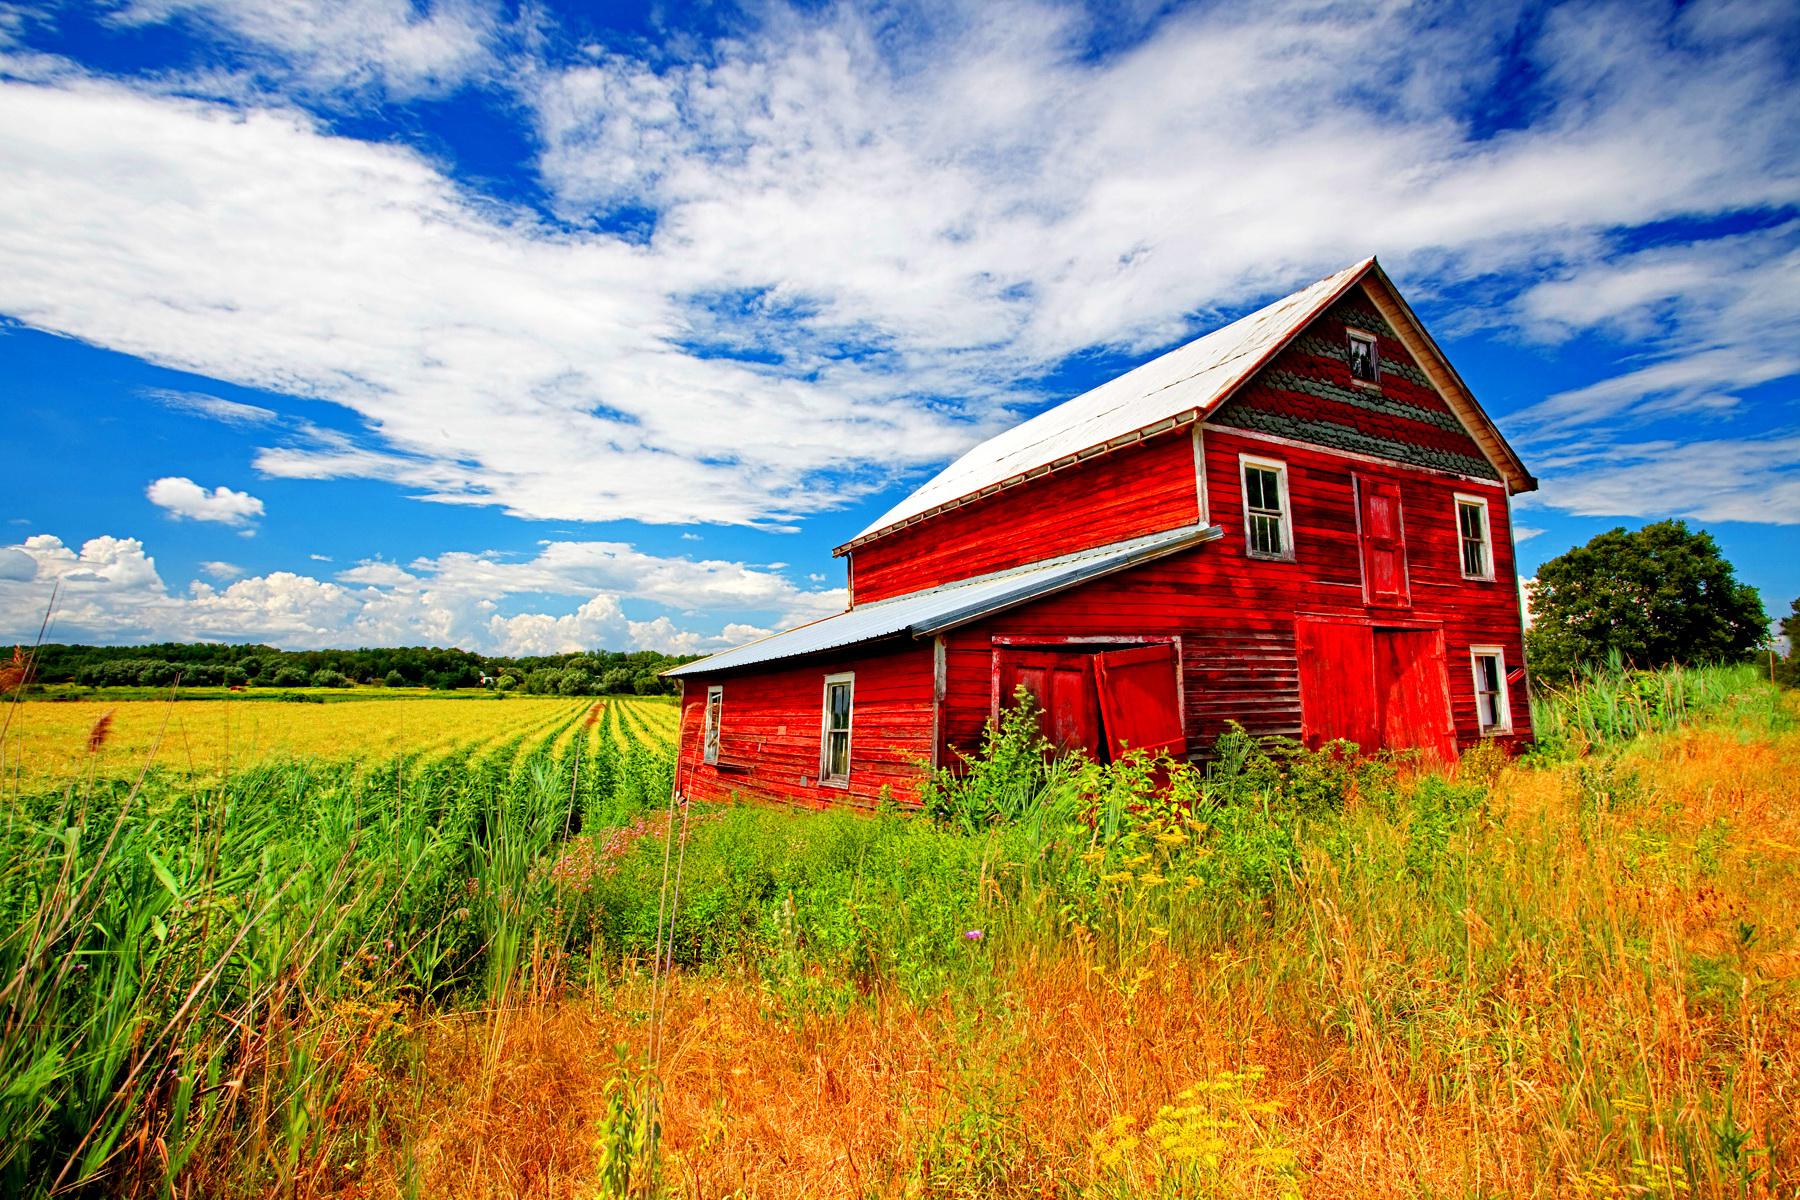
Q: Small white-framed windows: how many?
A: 6